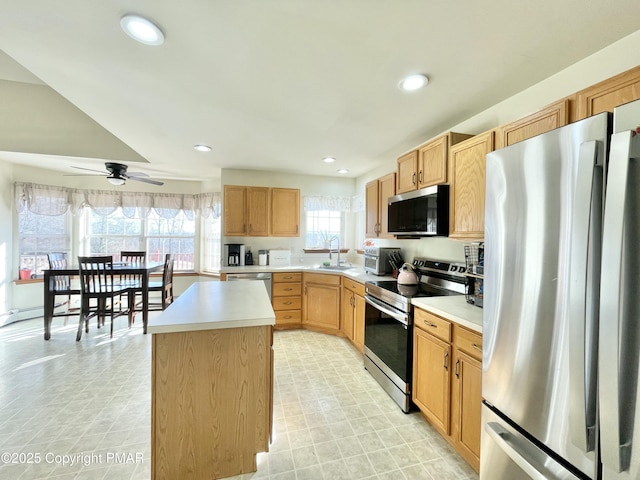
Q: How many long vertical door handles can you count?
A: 2